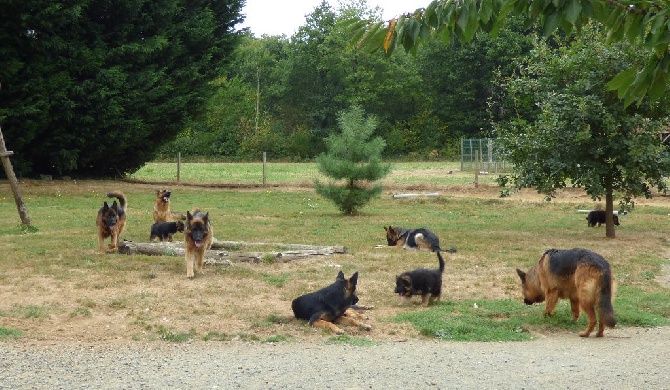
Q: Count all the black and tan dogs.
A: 9